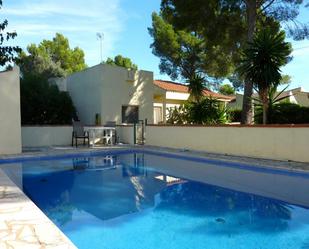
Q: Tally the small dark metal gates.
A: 1